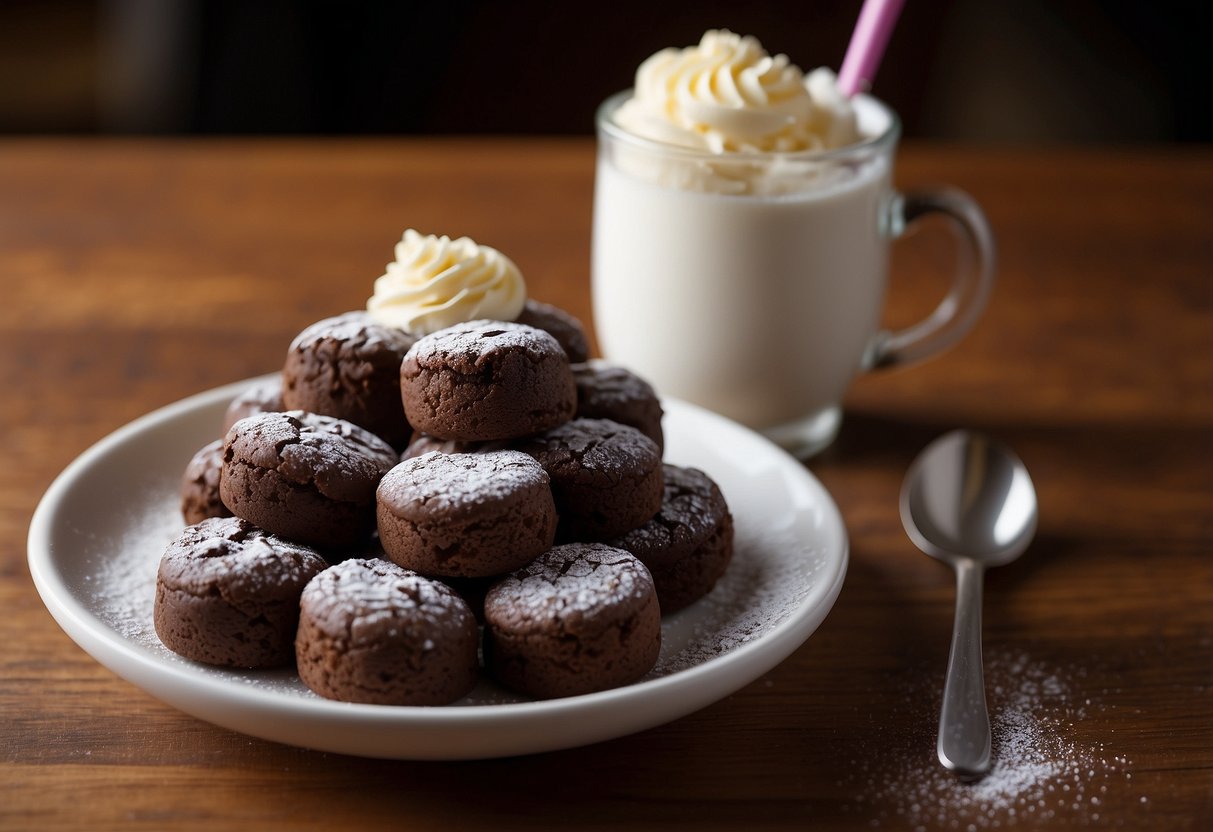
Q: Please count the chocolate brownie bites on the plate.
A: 14